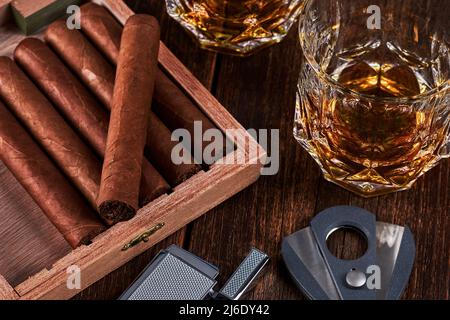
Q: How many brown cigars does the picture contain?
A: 6